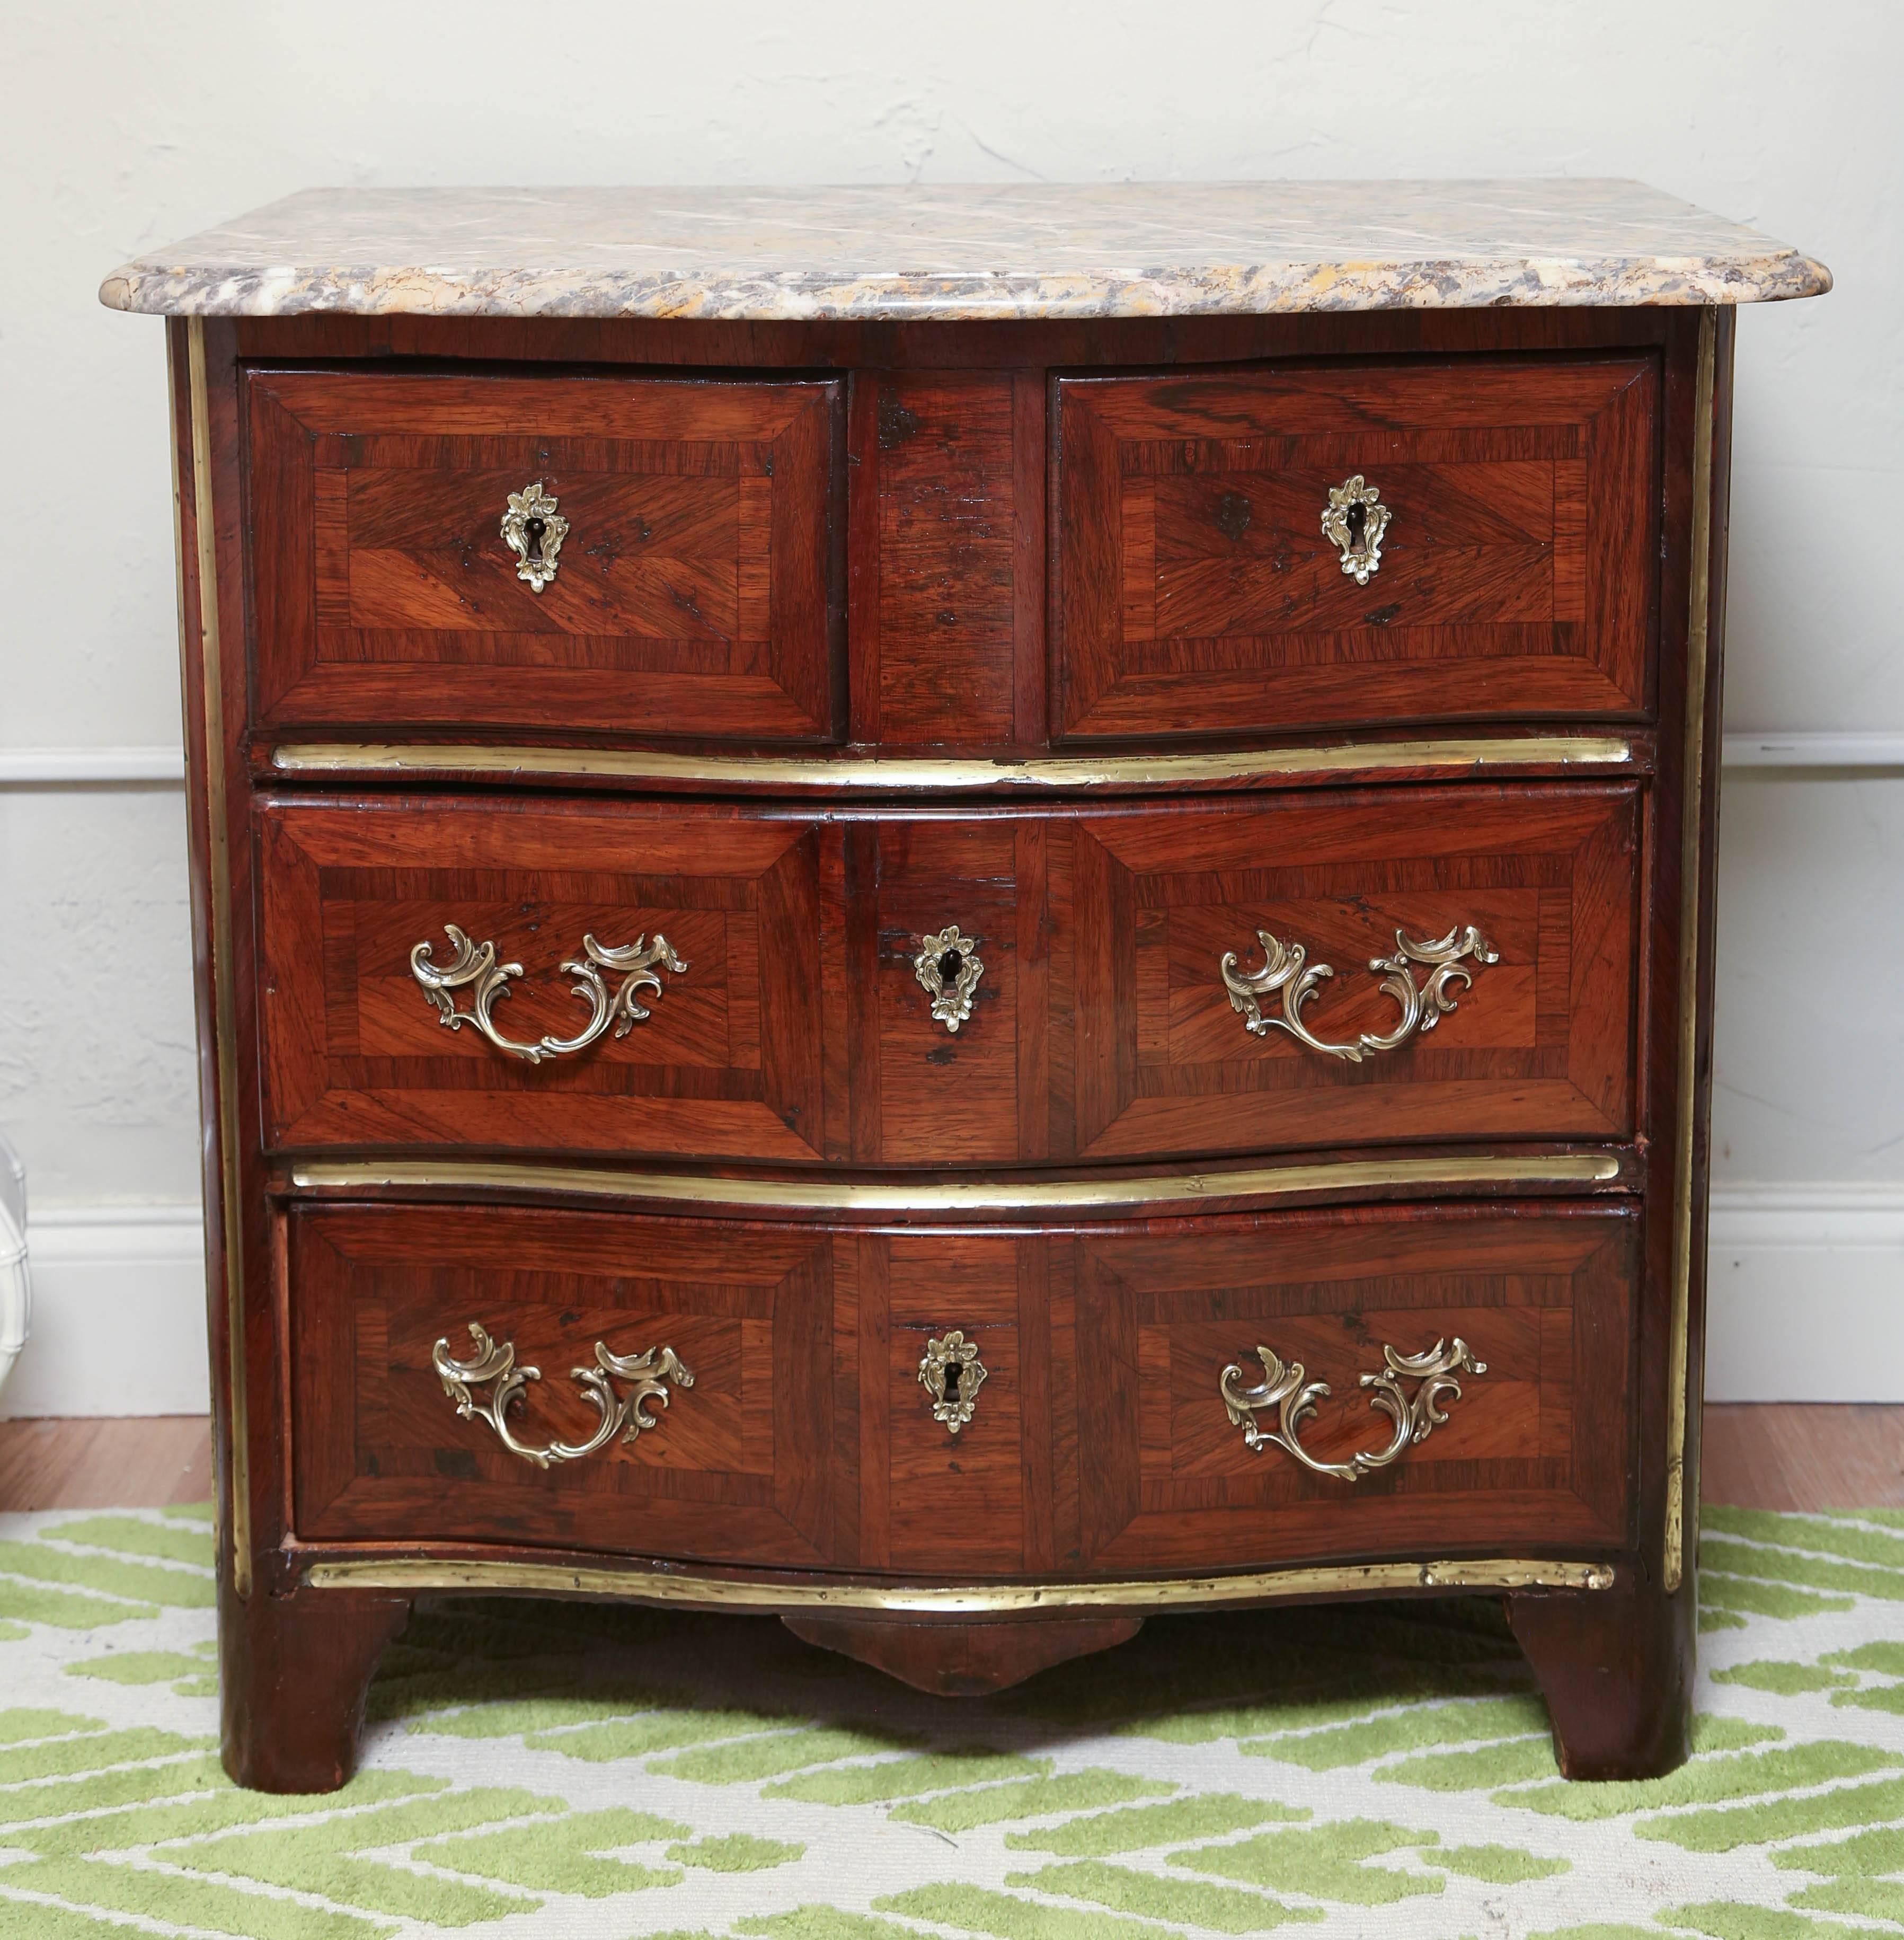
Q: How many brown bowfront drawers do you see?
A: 4